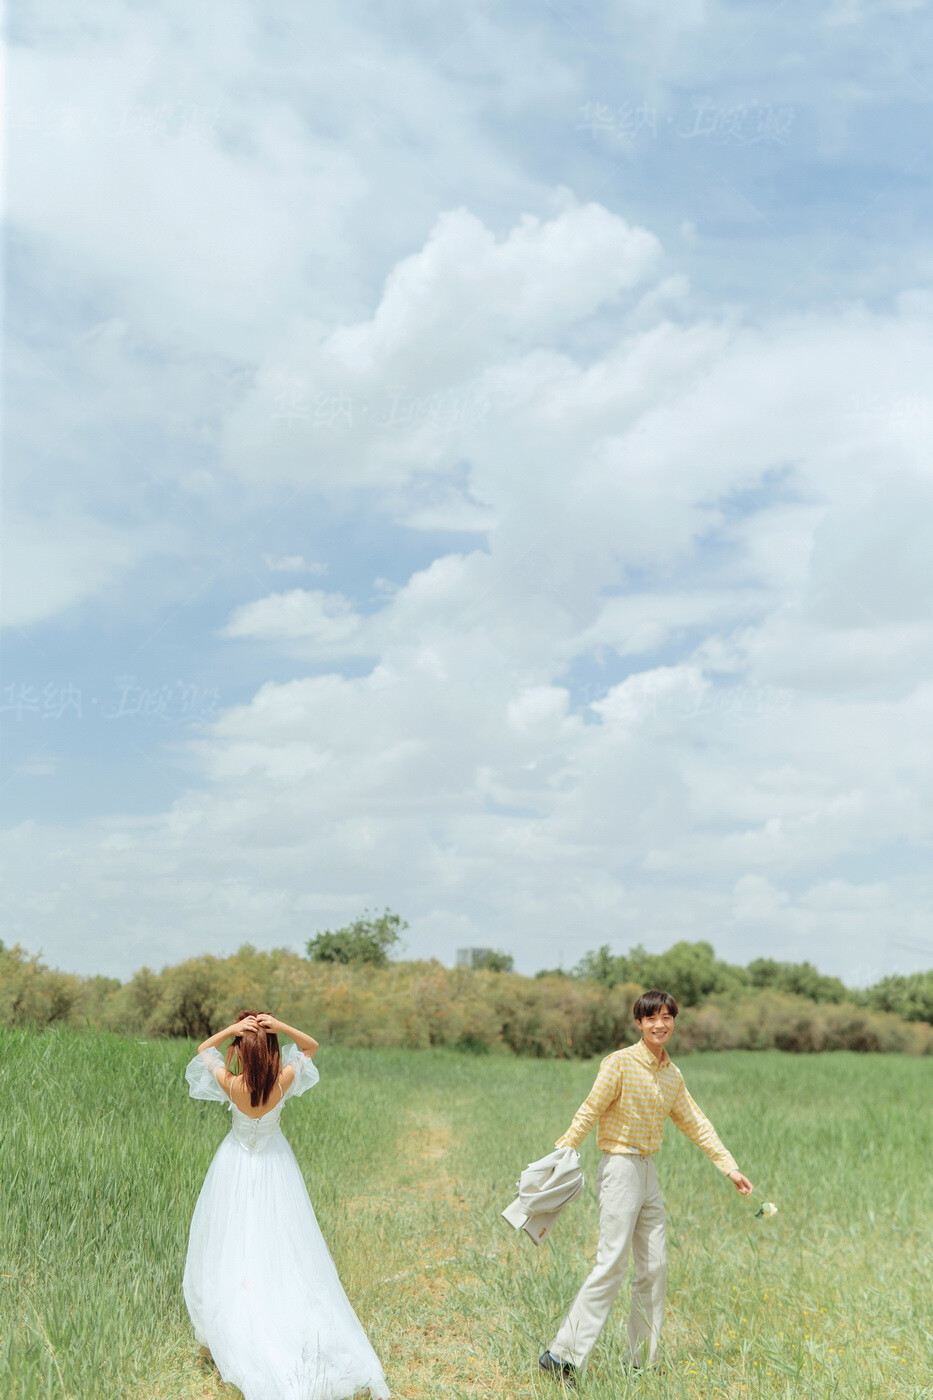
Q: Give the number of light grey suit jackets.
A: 1